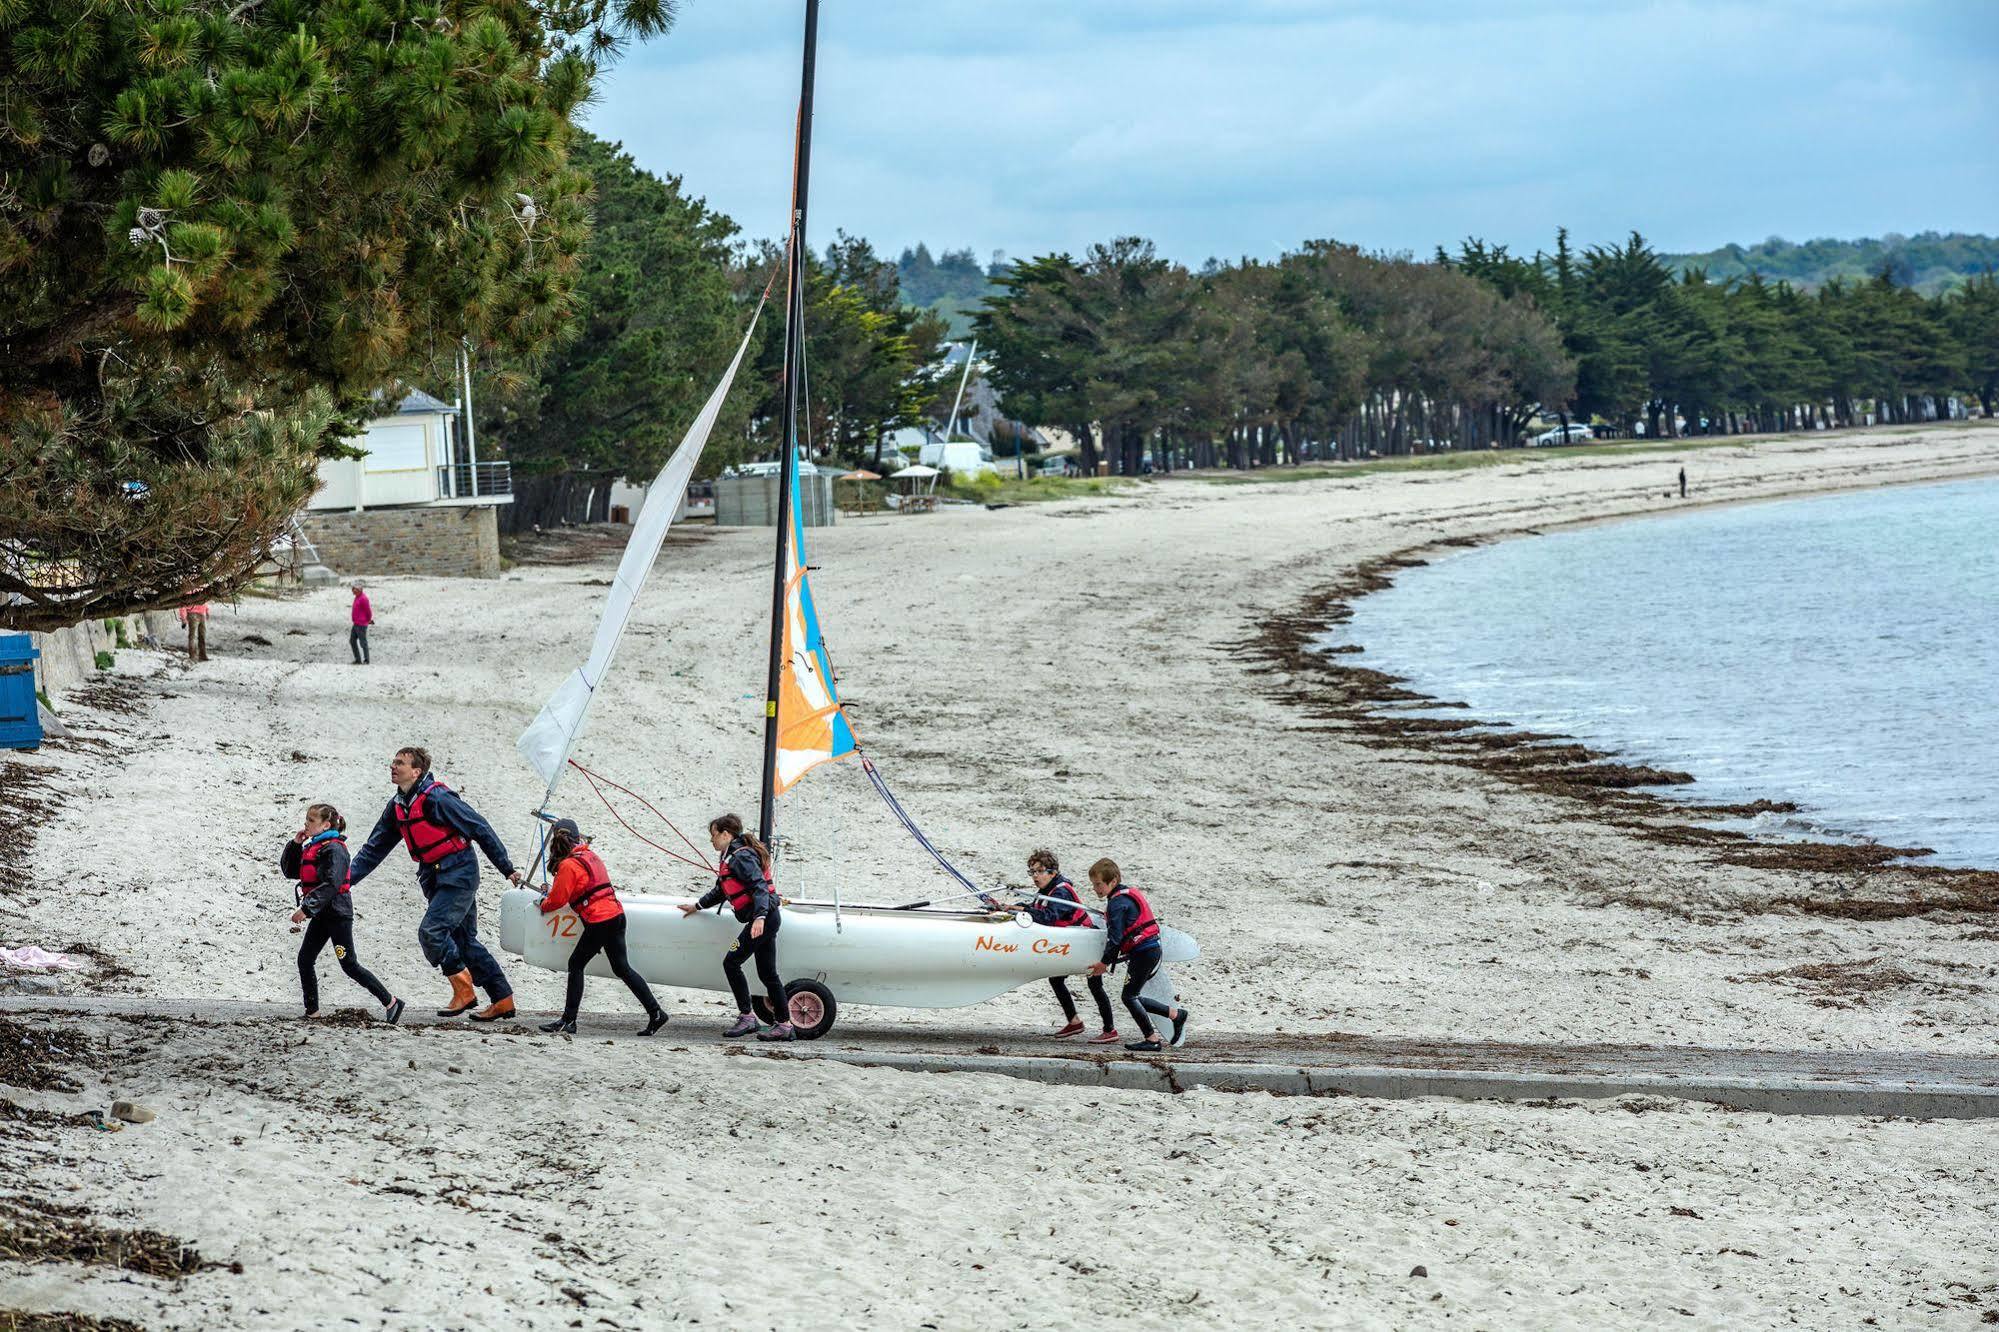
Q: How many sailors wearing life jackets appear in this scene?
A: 6